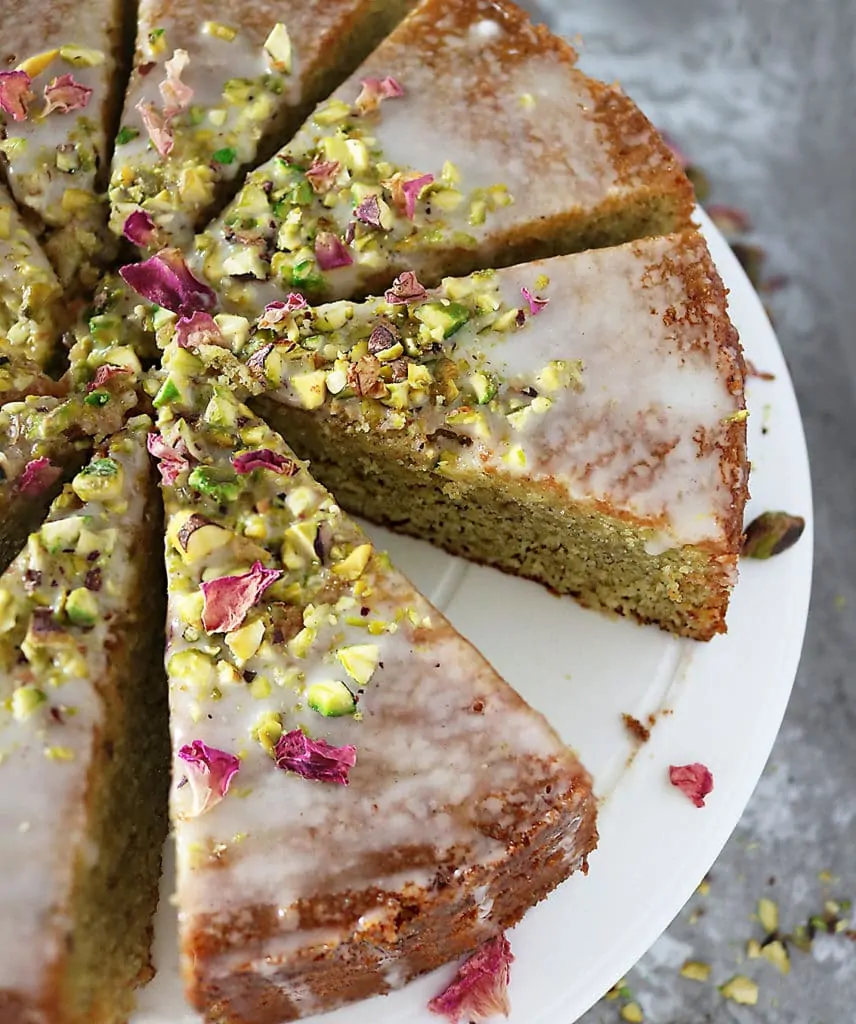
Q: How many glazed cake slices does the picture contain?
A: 8